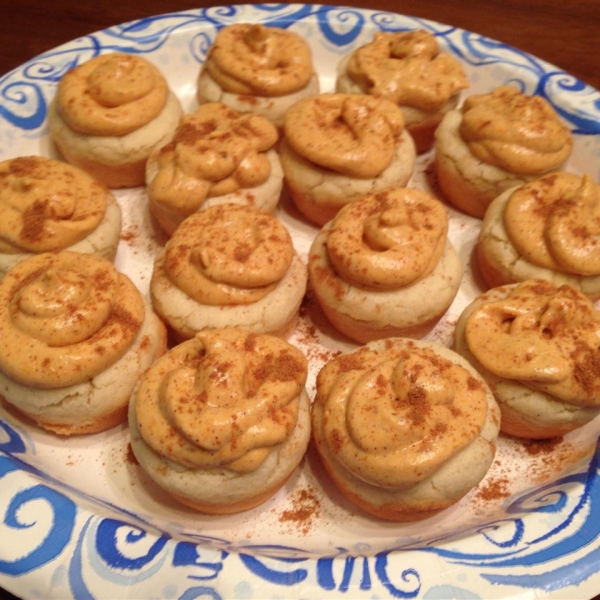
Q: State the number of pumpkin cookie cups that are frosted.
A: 14